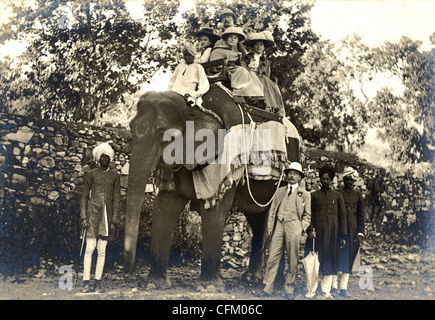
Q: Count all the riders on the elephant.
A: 5